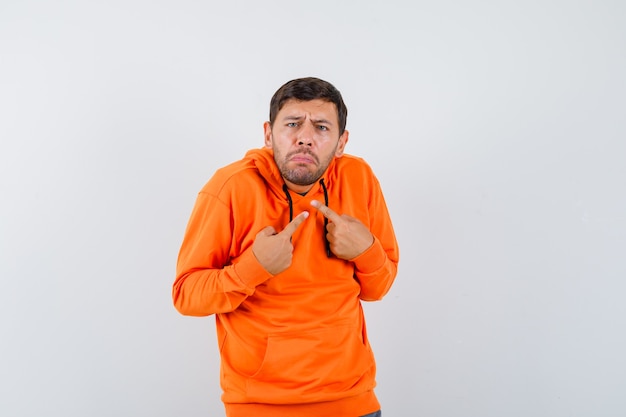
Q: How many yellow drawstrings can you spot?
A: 0